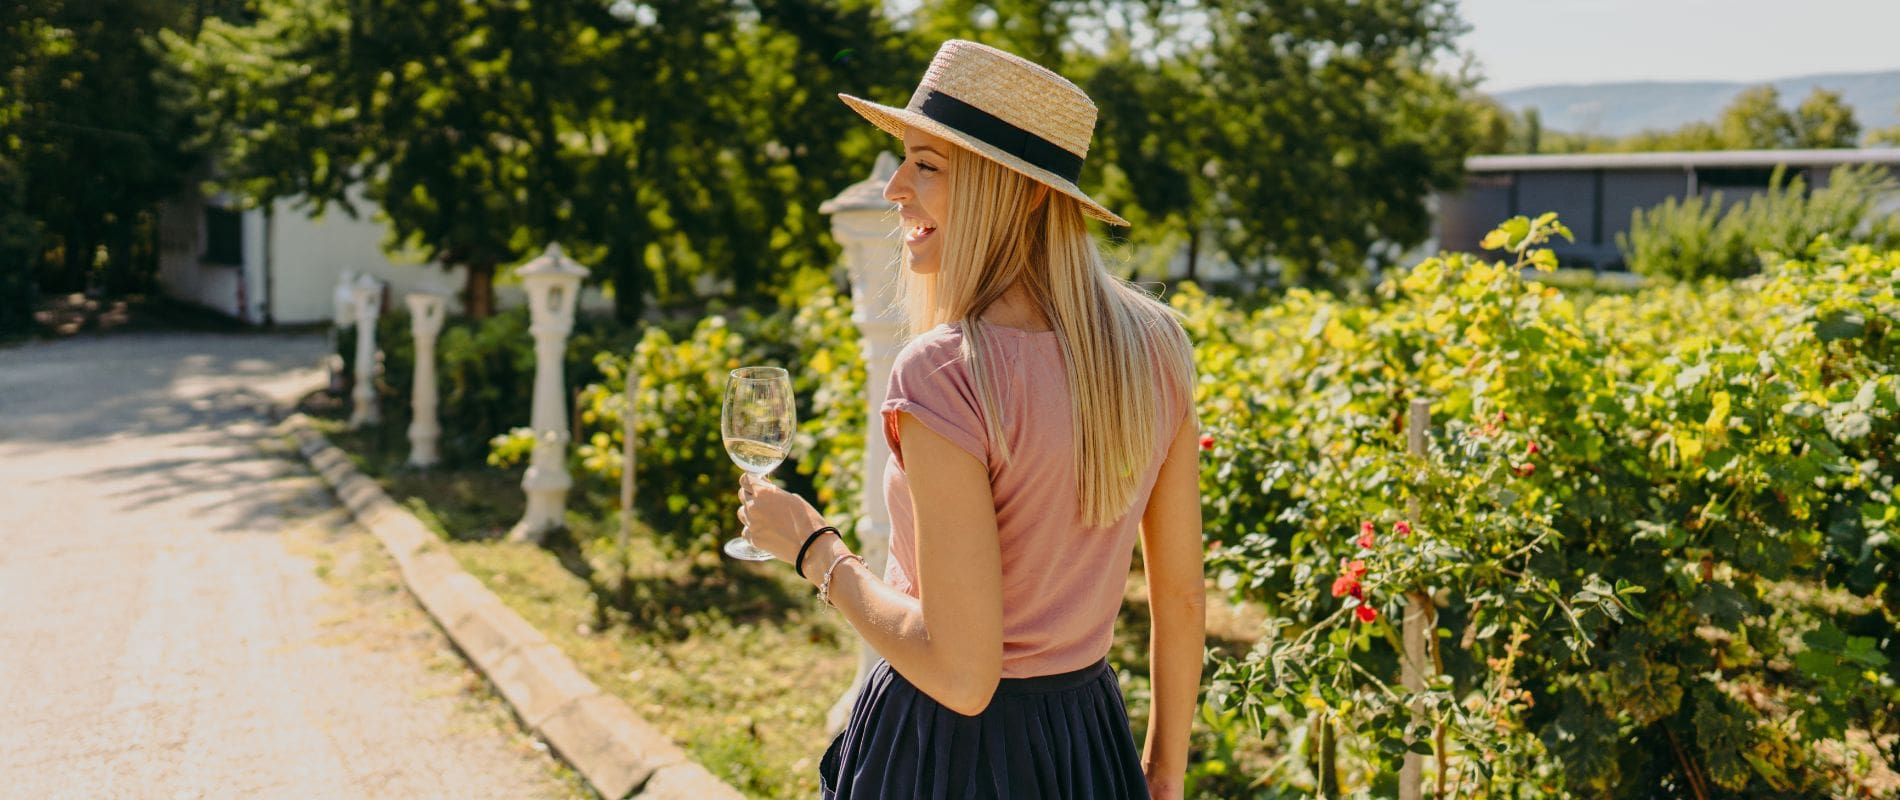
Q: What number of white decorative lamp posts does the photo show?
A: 5